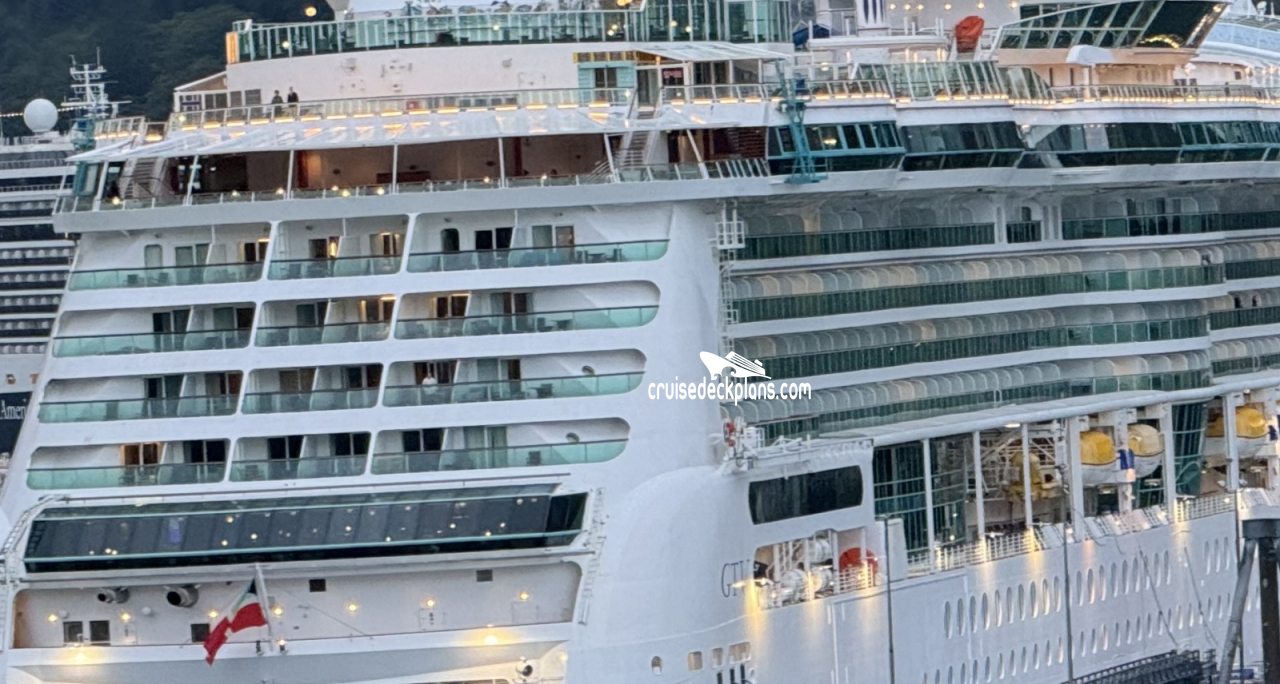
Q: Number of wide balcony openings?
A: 12